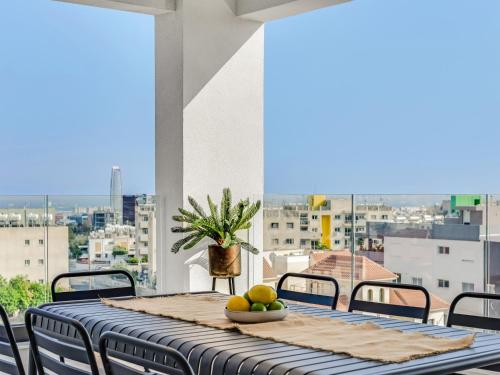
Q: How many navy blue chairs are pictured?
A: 7